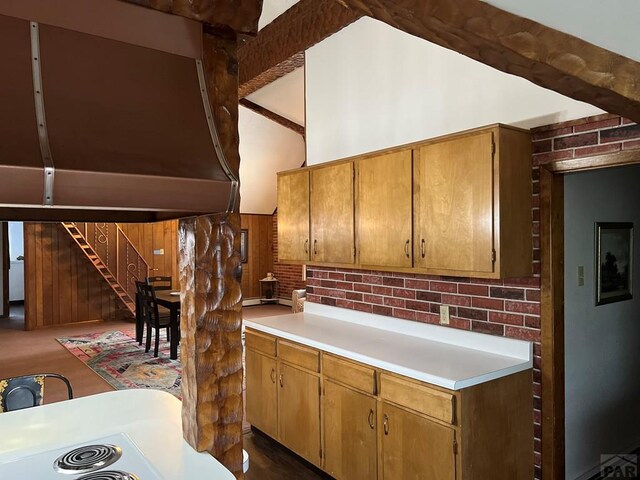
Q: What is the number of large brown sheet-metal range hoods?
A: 1